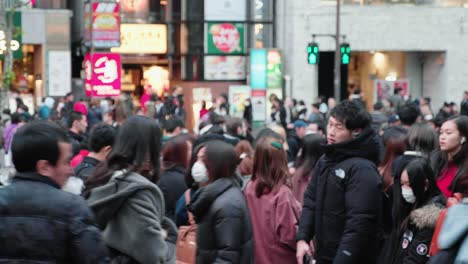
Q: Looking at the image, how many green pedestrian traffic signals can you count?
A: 2